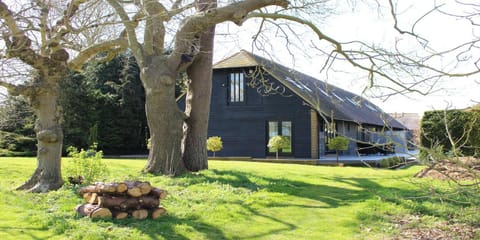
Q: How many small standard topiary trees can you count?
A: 3